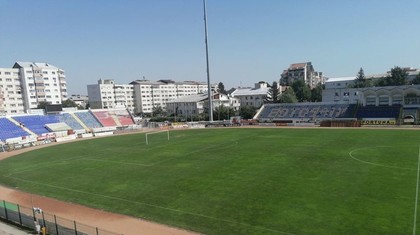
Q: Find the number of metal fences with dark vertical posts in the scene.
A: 1